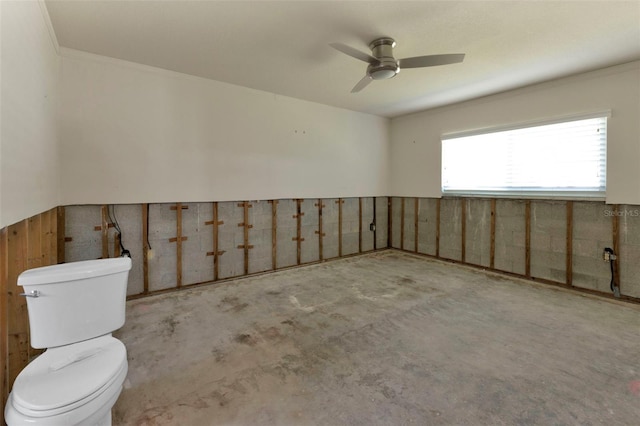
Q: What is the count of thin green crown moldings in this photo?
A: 0